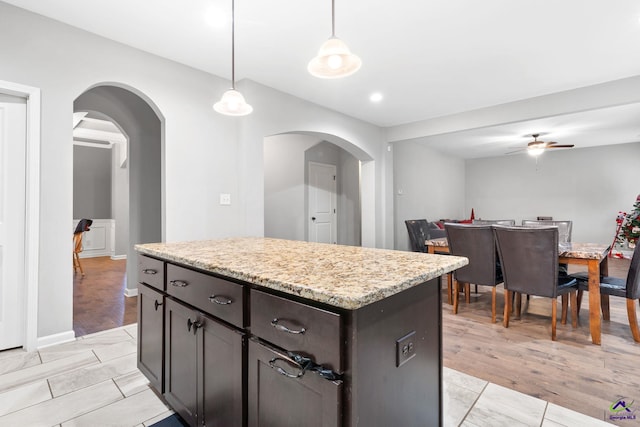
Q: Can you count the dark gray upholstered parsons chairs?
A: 6